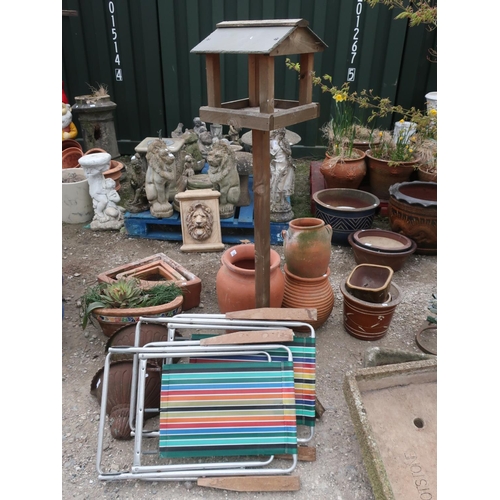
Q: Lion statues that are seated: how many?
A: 2